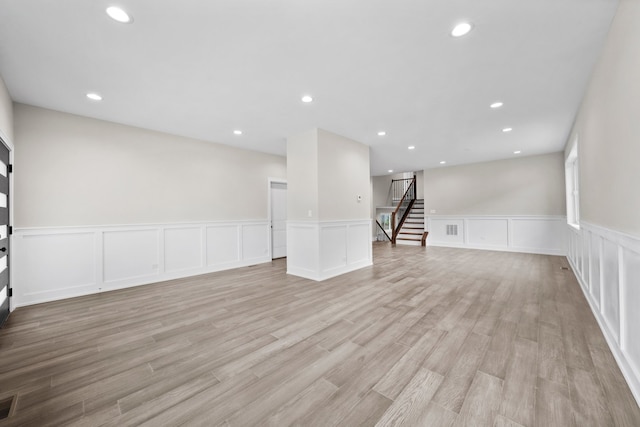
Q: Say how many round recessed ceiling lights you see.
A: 12